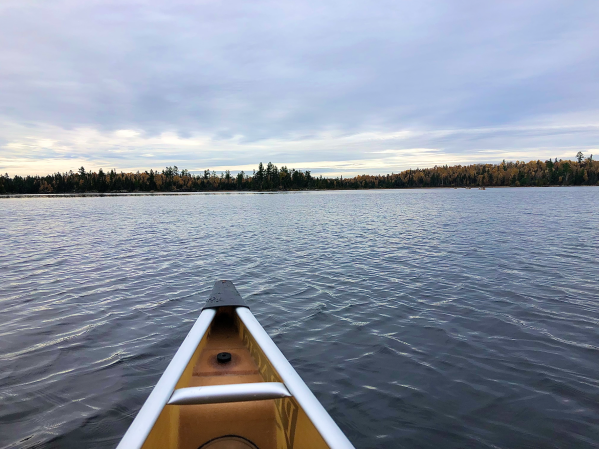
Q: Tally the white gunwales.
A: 2